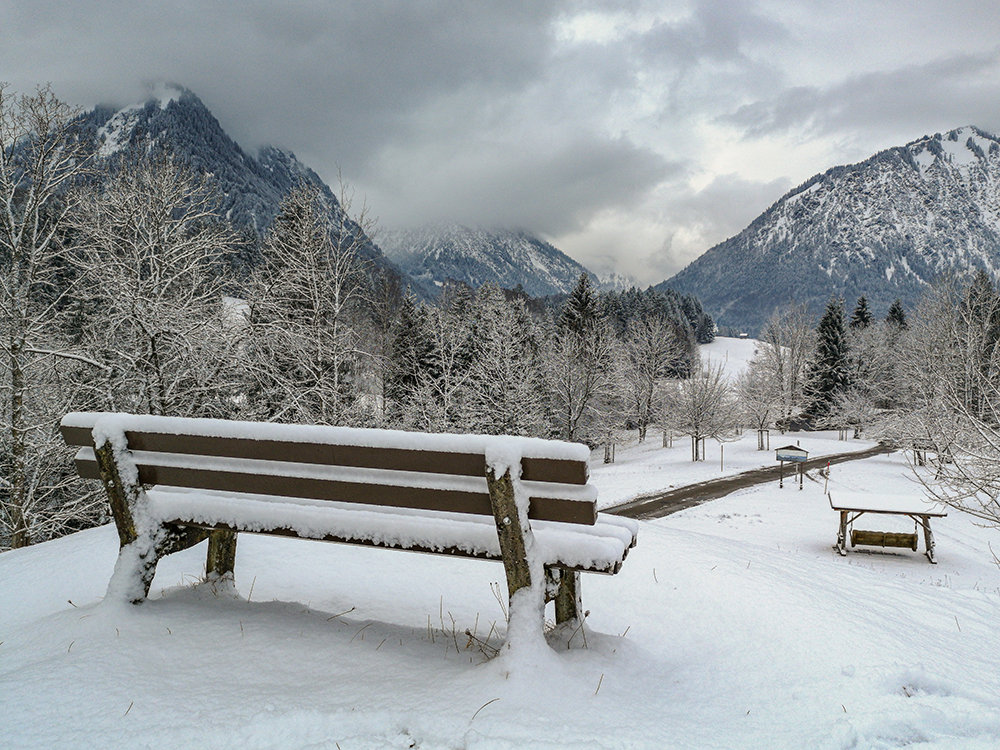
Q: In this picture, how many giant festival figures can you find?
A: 0